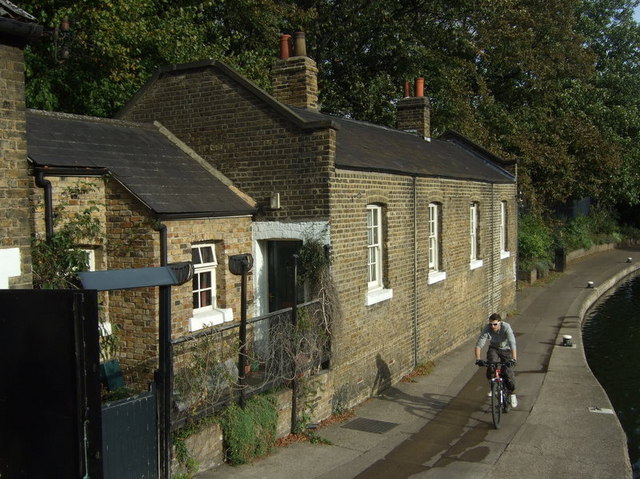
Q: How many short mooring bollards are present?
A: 3